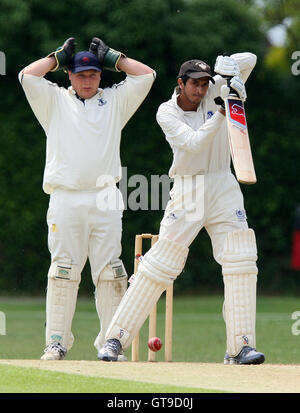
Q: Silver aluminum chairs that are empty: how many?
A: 0